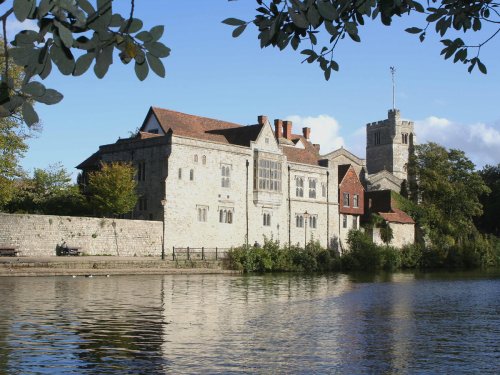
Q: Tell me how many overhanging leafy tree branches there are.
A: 2